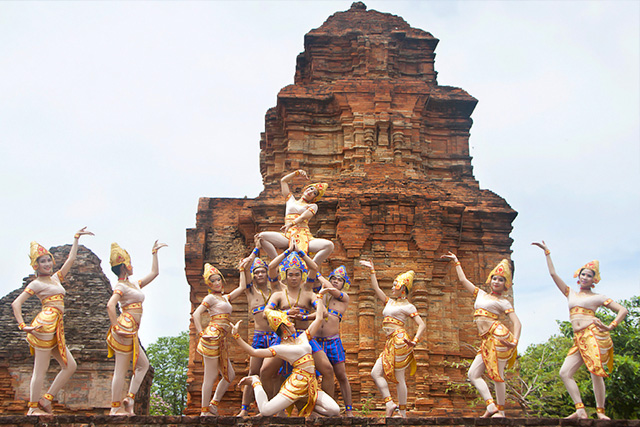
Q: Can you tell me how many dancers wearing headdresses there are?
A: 11